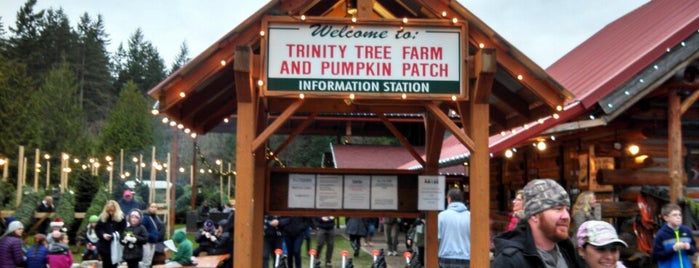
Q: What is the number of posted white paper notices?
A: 5